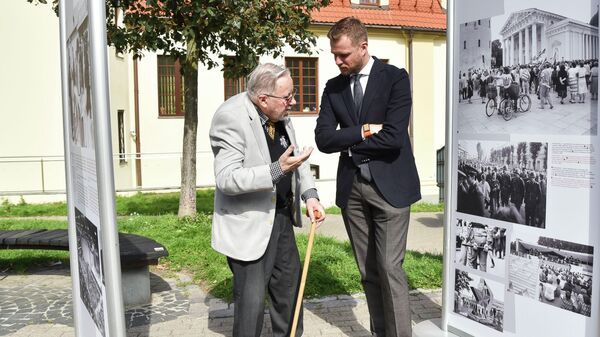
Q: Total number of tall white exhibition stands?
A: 2